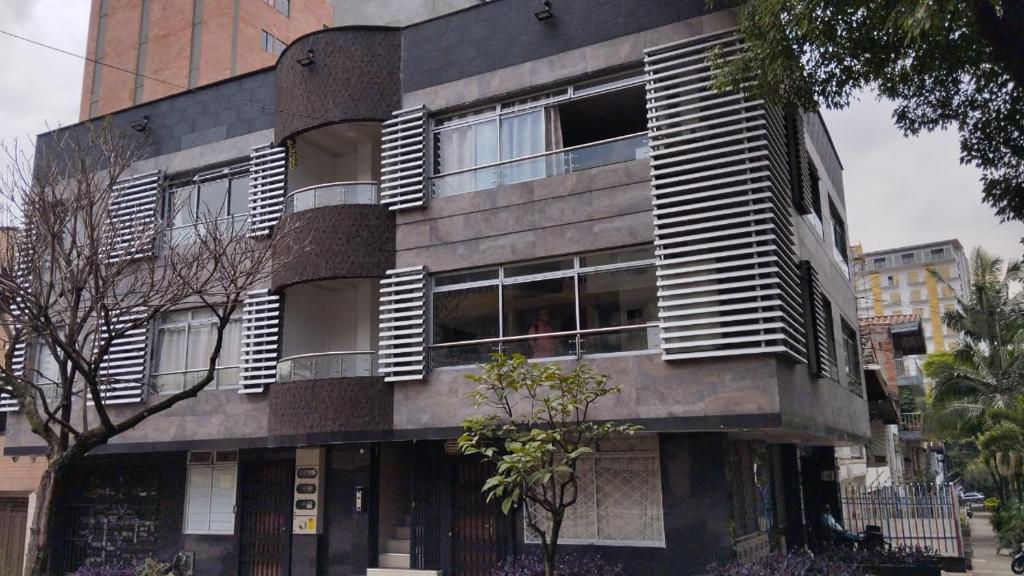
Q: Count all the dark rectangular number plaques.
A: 3